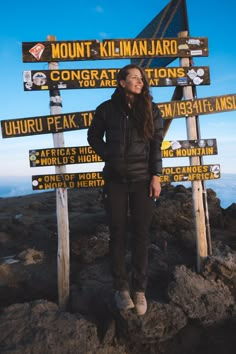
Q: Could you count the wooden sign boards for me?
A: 5